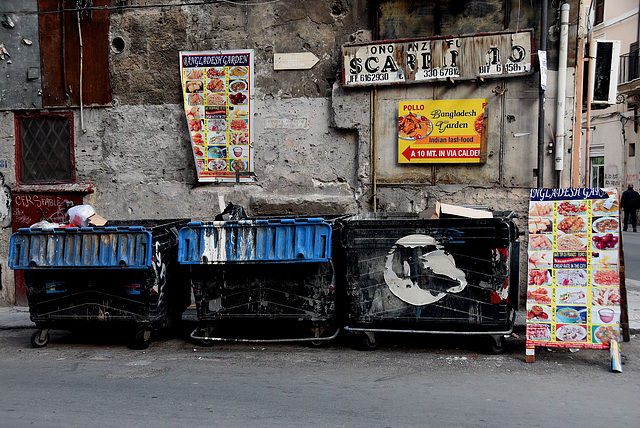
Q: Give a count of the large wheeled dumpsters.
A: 3